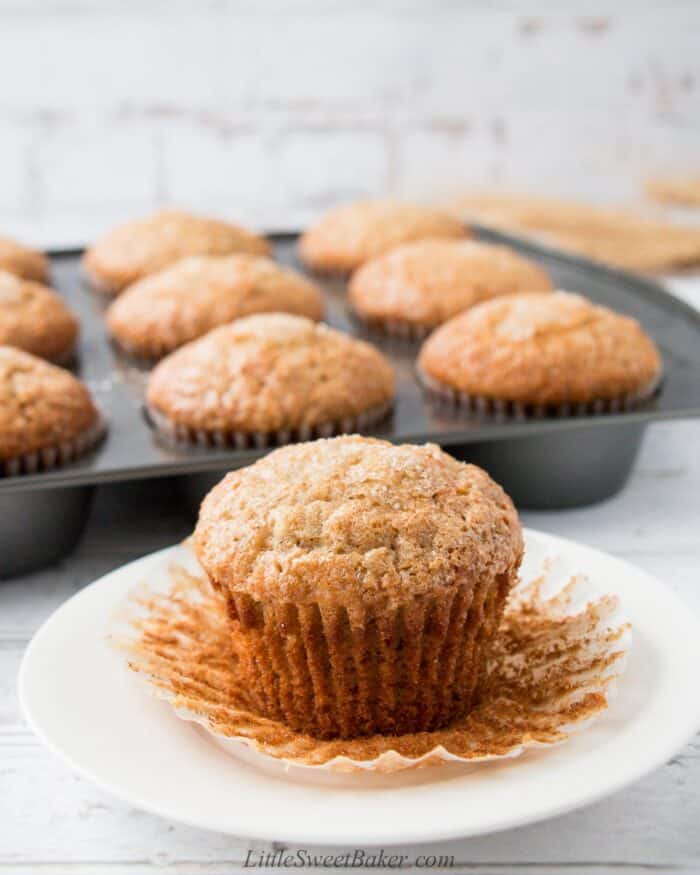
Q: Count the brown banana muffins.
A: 10